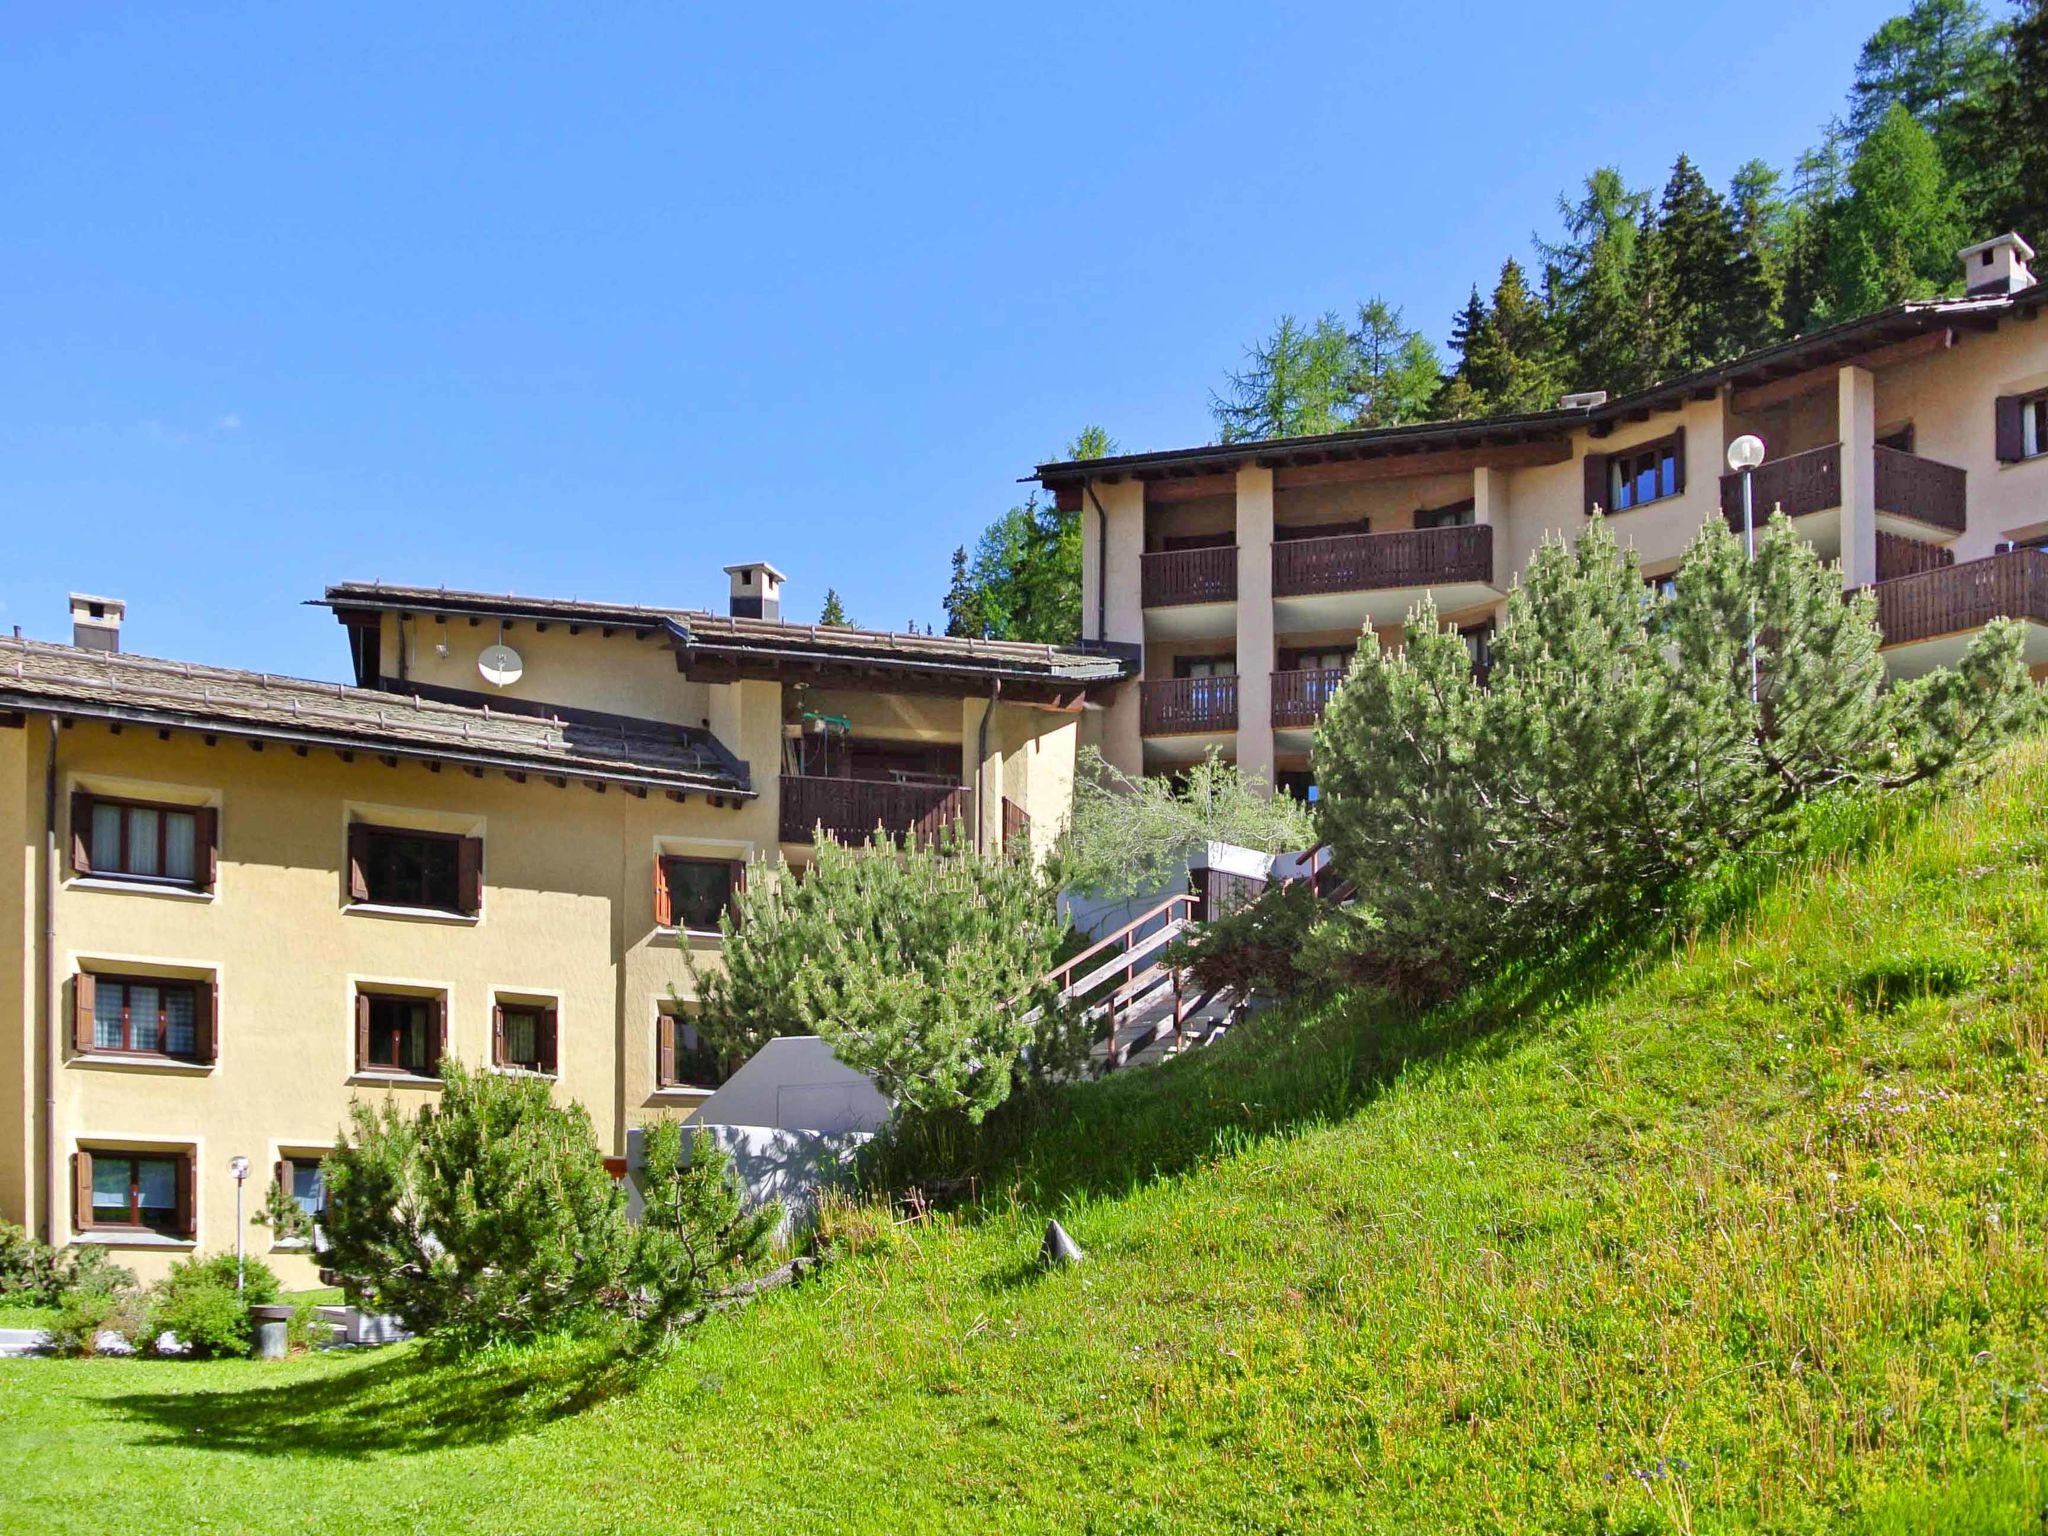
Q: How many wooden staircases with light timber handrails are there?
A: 1